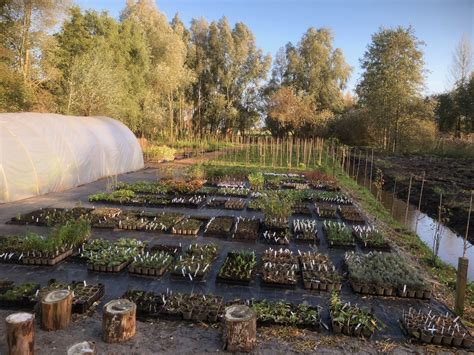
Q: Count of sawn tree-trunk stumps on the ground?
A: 5